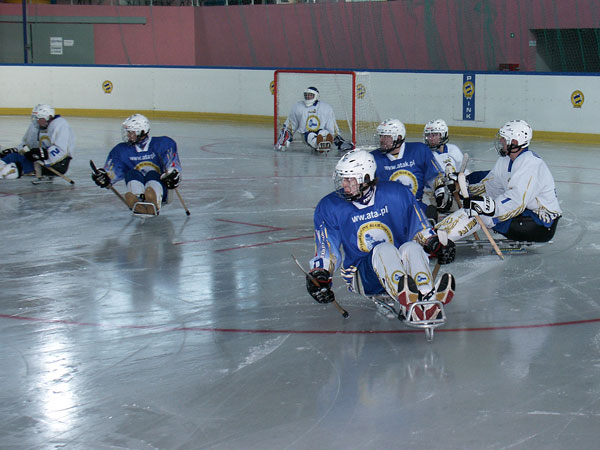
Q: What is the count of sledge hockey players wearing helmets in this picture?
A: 7